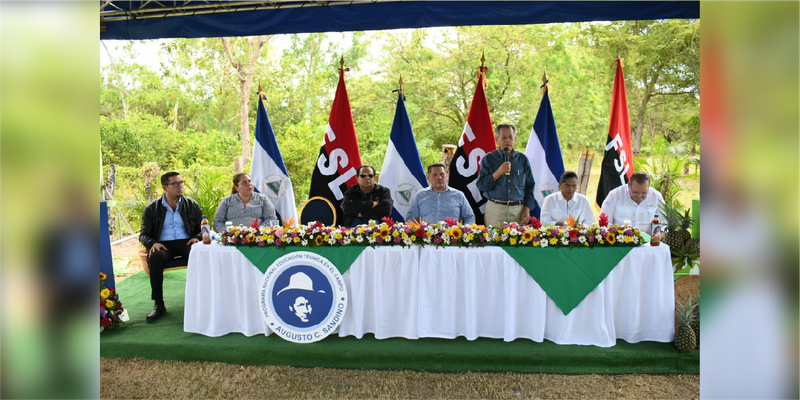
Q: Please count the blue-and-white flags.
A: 3